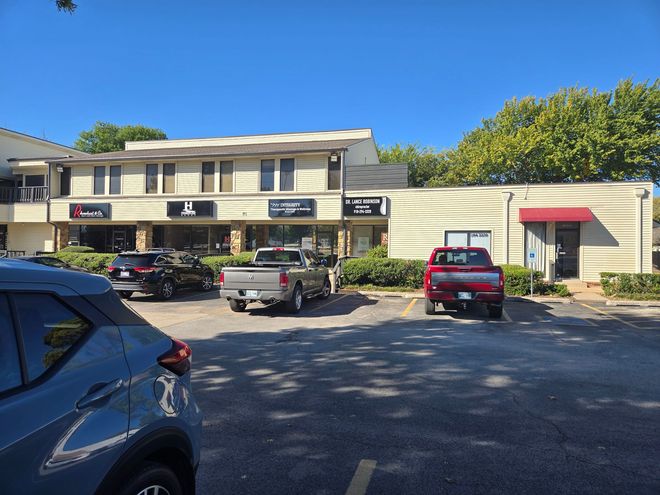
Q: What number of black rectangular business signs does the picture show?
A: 4